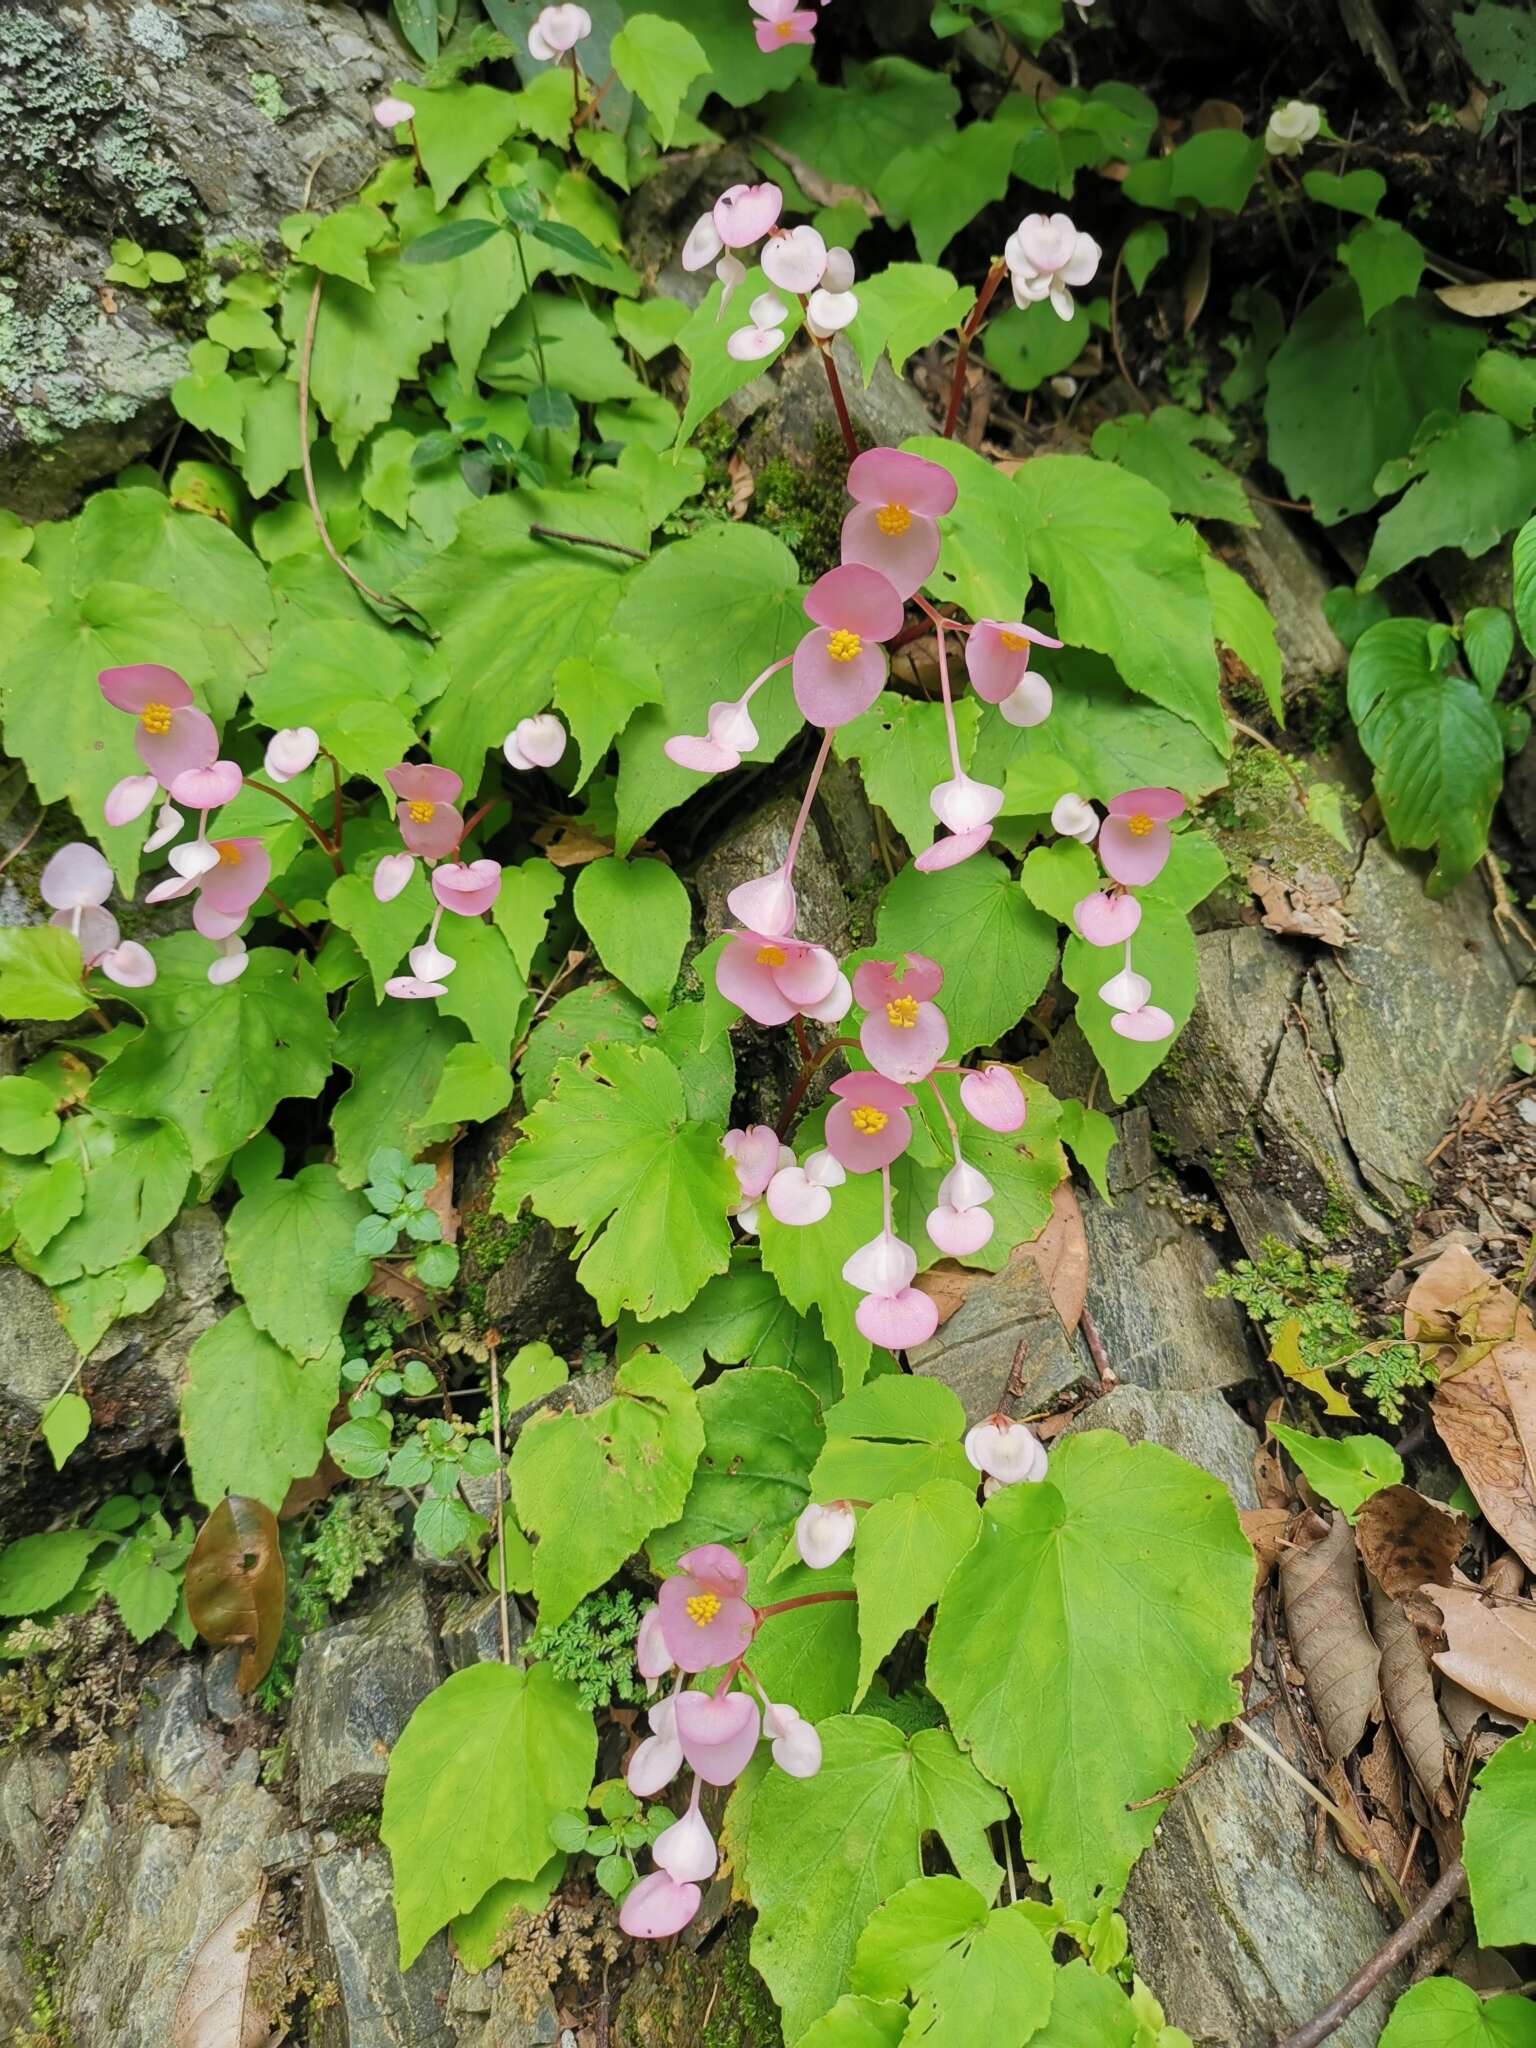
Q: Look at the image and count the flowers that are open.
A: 12